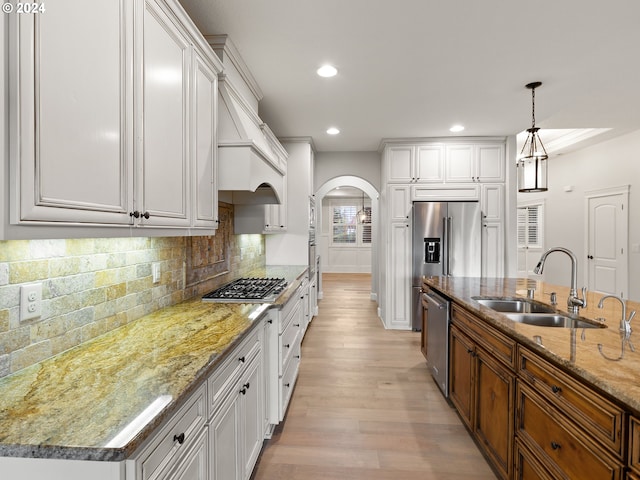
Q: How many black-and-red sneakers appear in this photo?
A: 0